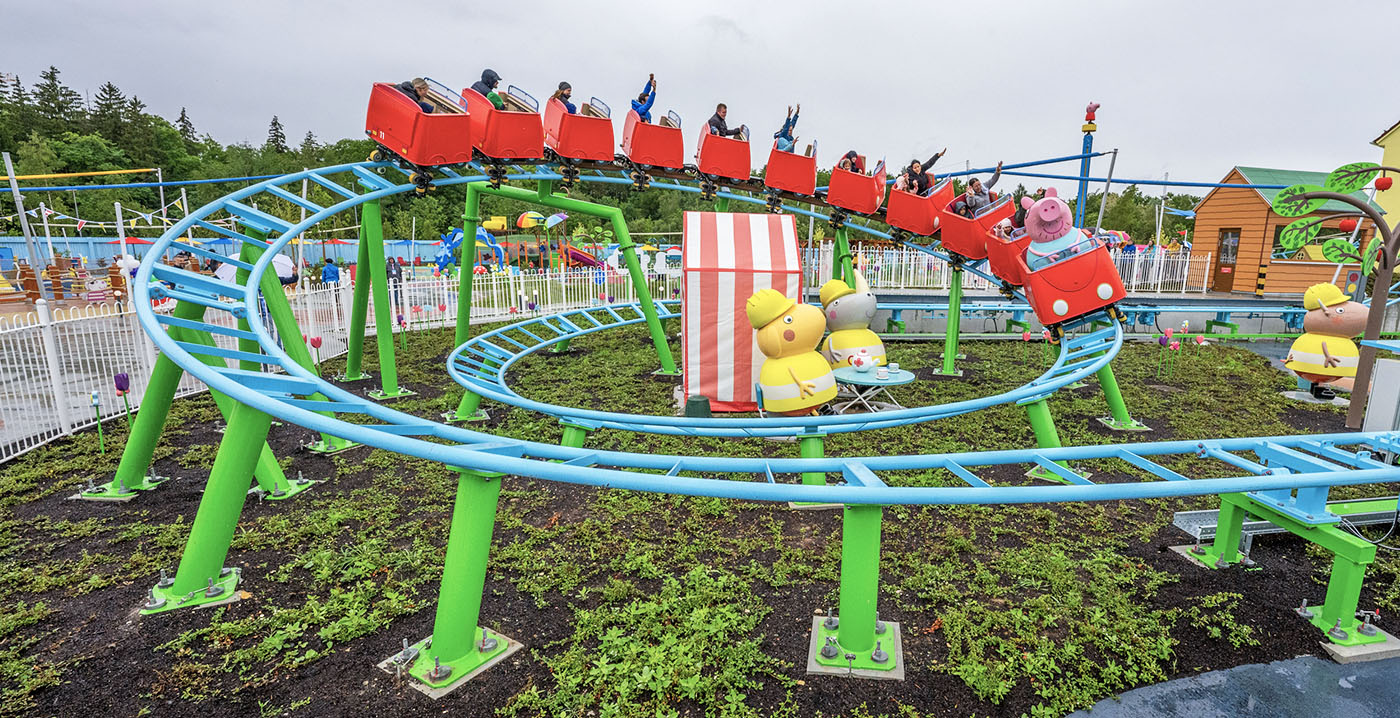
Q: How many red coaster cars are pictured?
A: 11